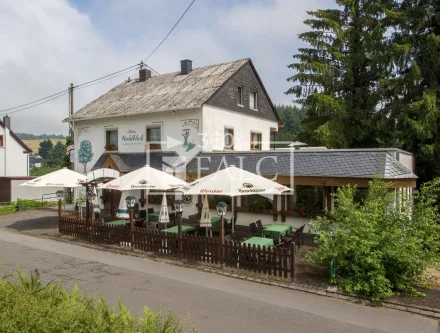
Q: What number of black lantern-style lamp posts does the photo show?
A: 5